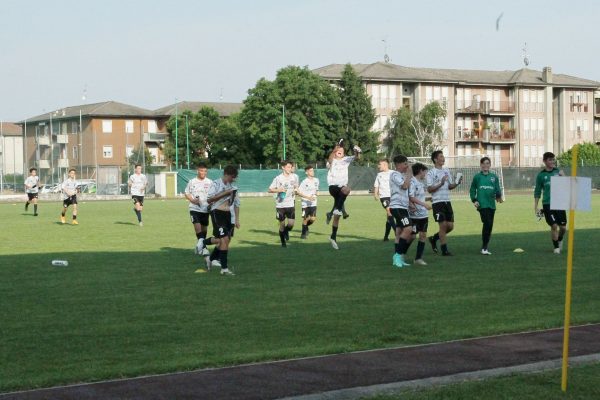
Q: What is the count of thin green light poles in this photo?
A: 3